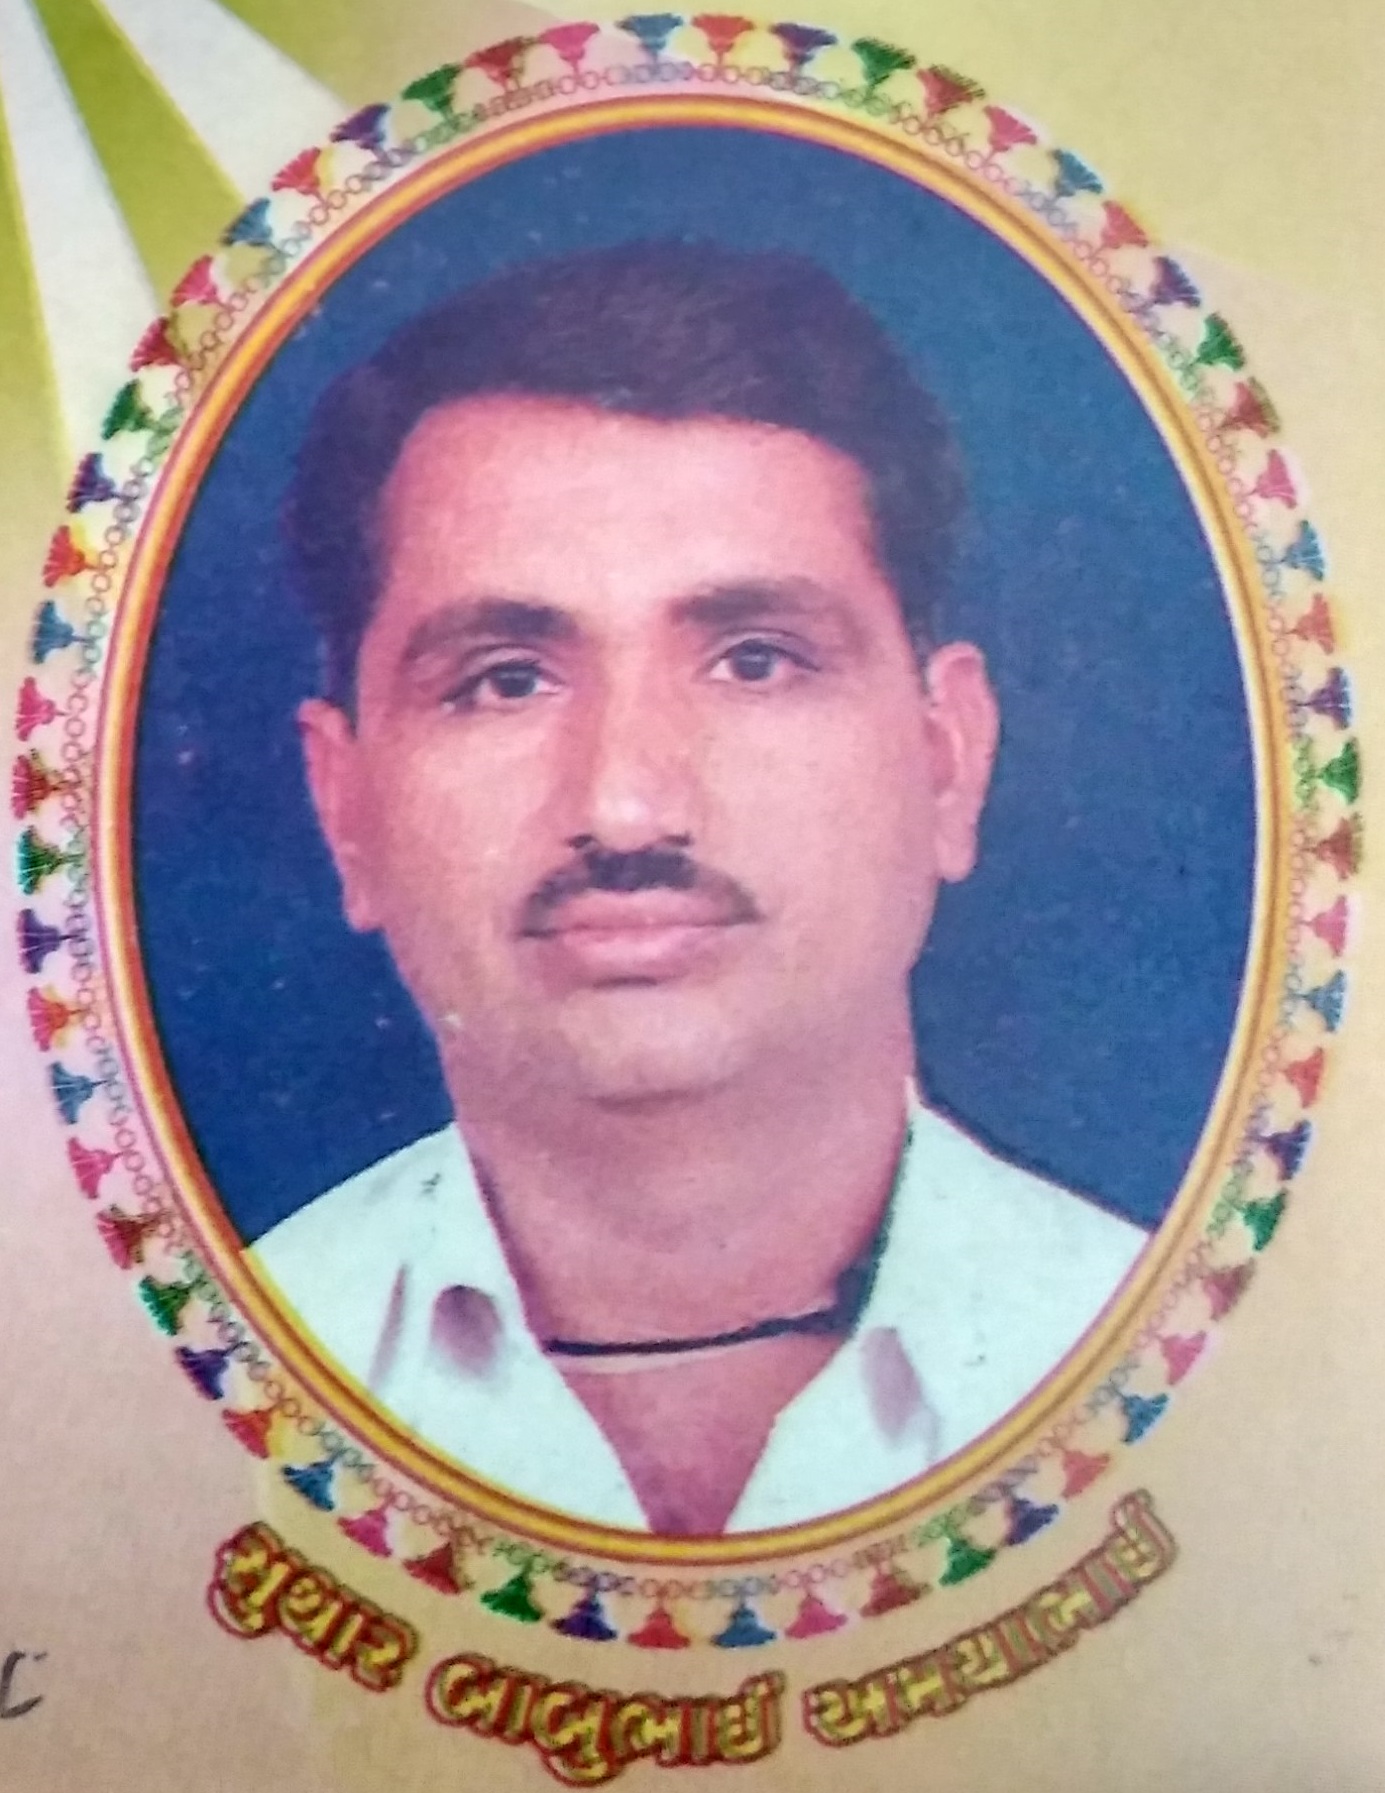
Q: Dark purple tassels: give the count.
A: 10